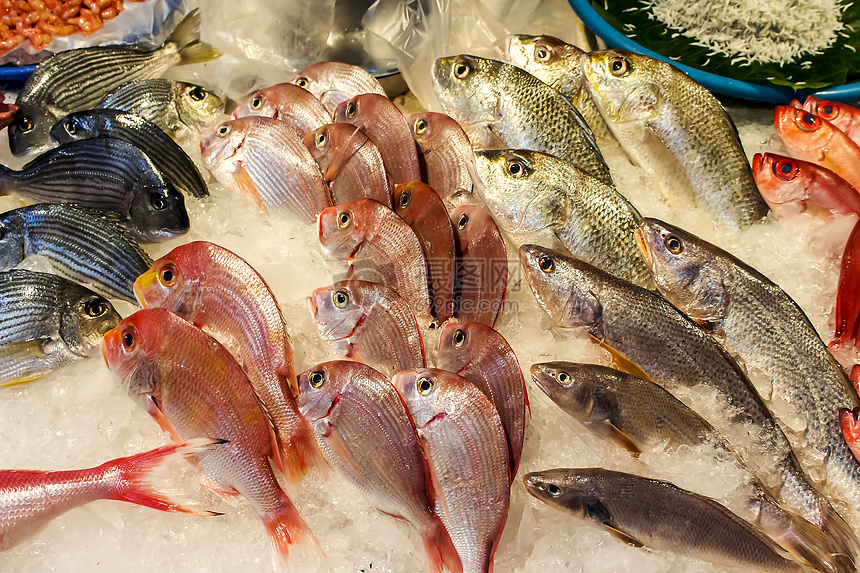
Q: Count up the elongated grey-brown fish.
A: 4